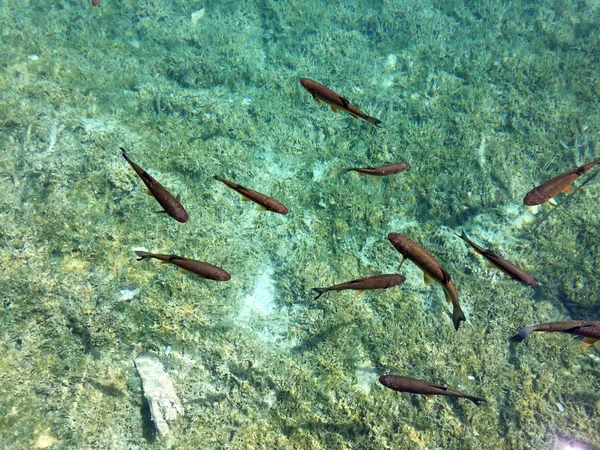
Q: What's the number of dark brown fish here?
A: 11